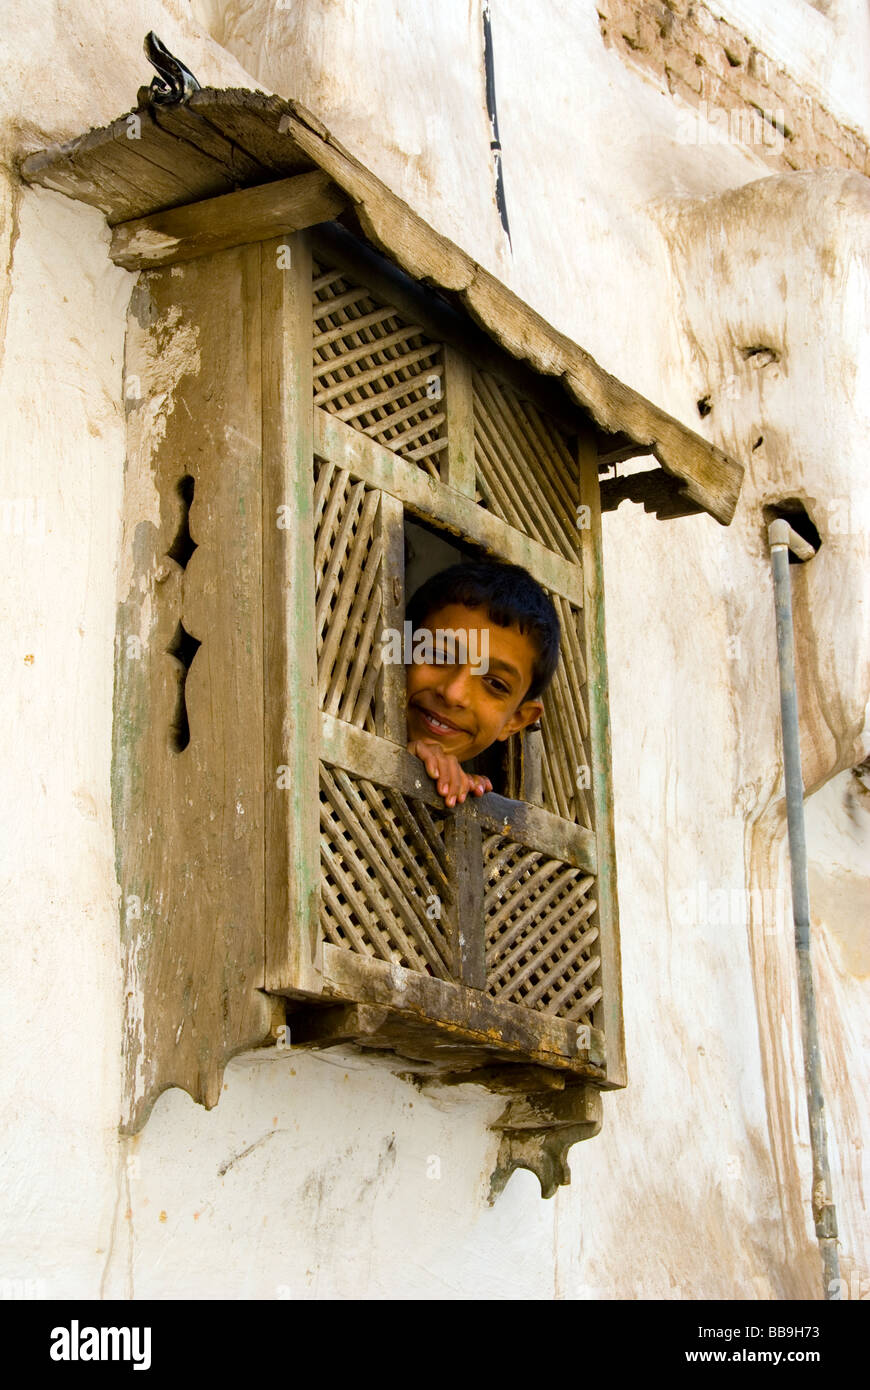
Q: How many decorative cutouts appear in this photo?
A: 2